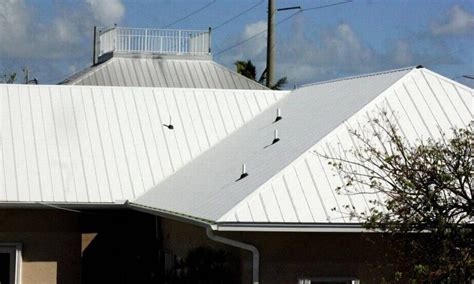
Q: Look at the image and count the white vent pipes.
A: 3